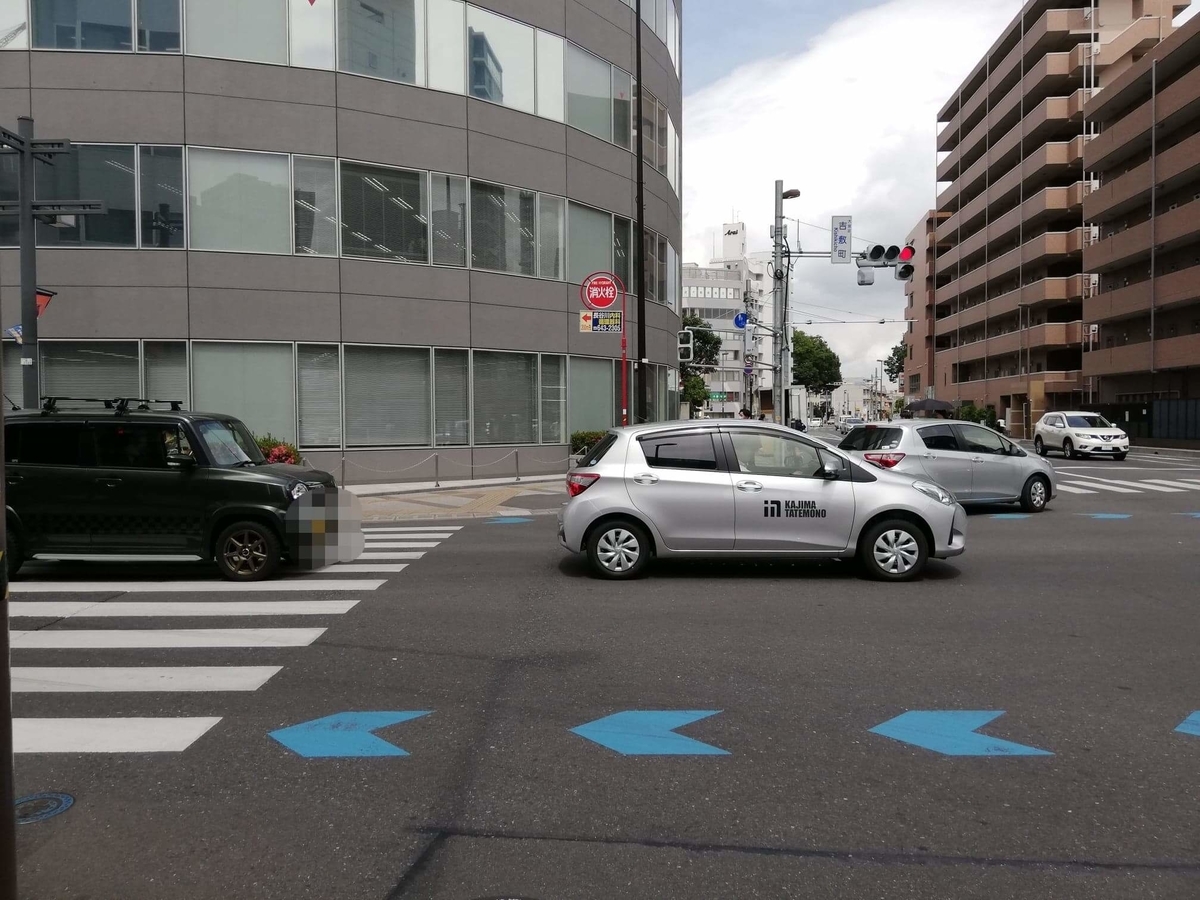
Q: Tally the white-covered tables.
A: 0